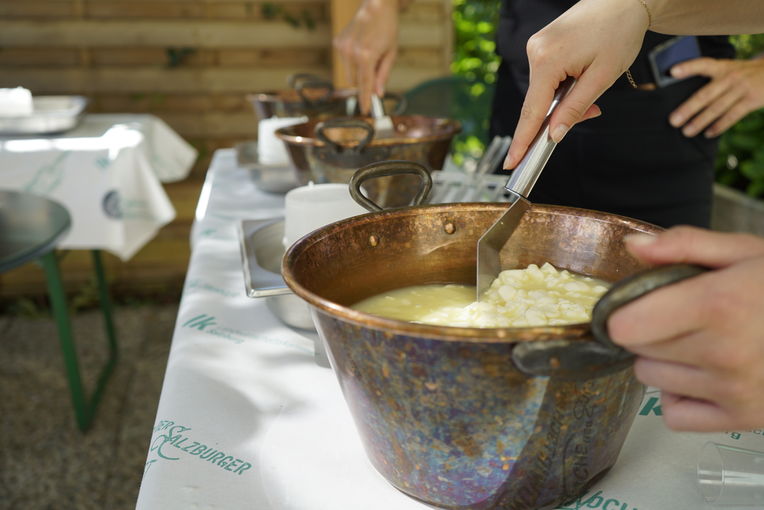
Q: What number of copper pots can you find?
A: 3